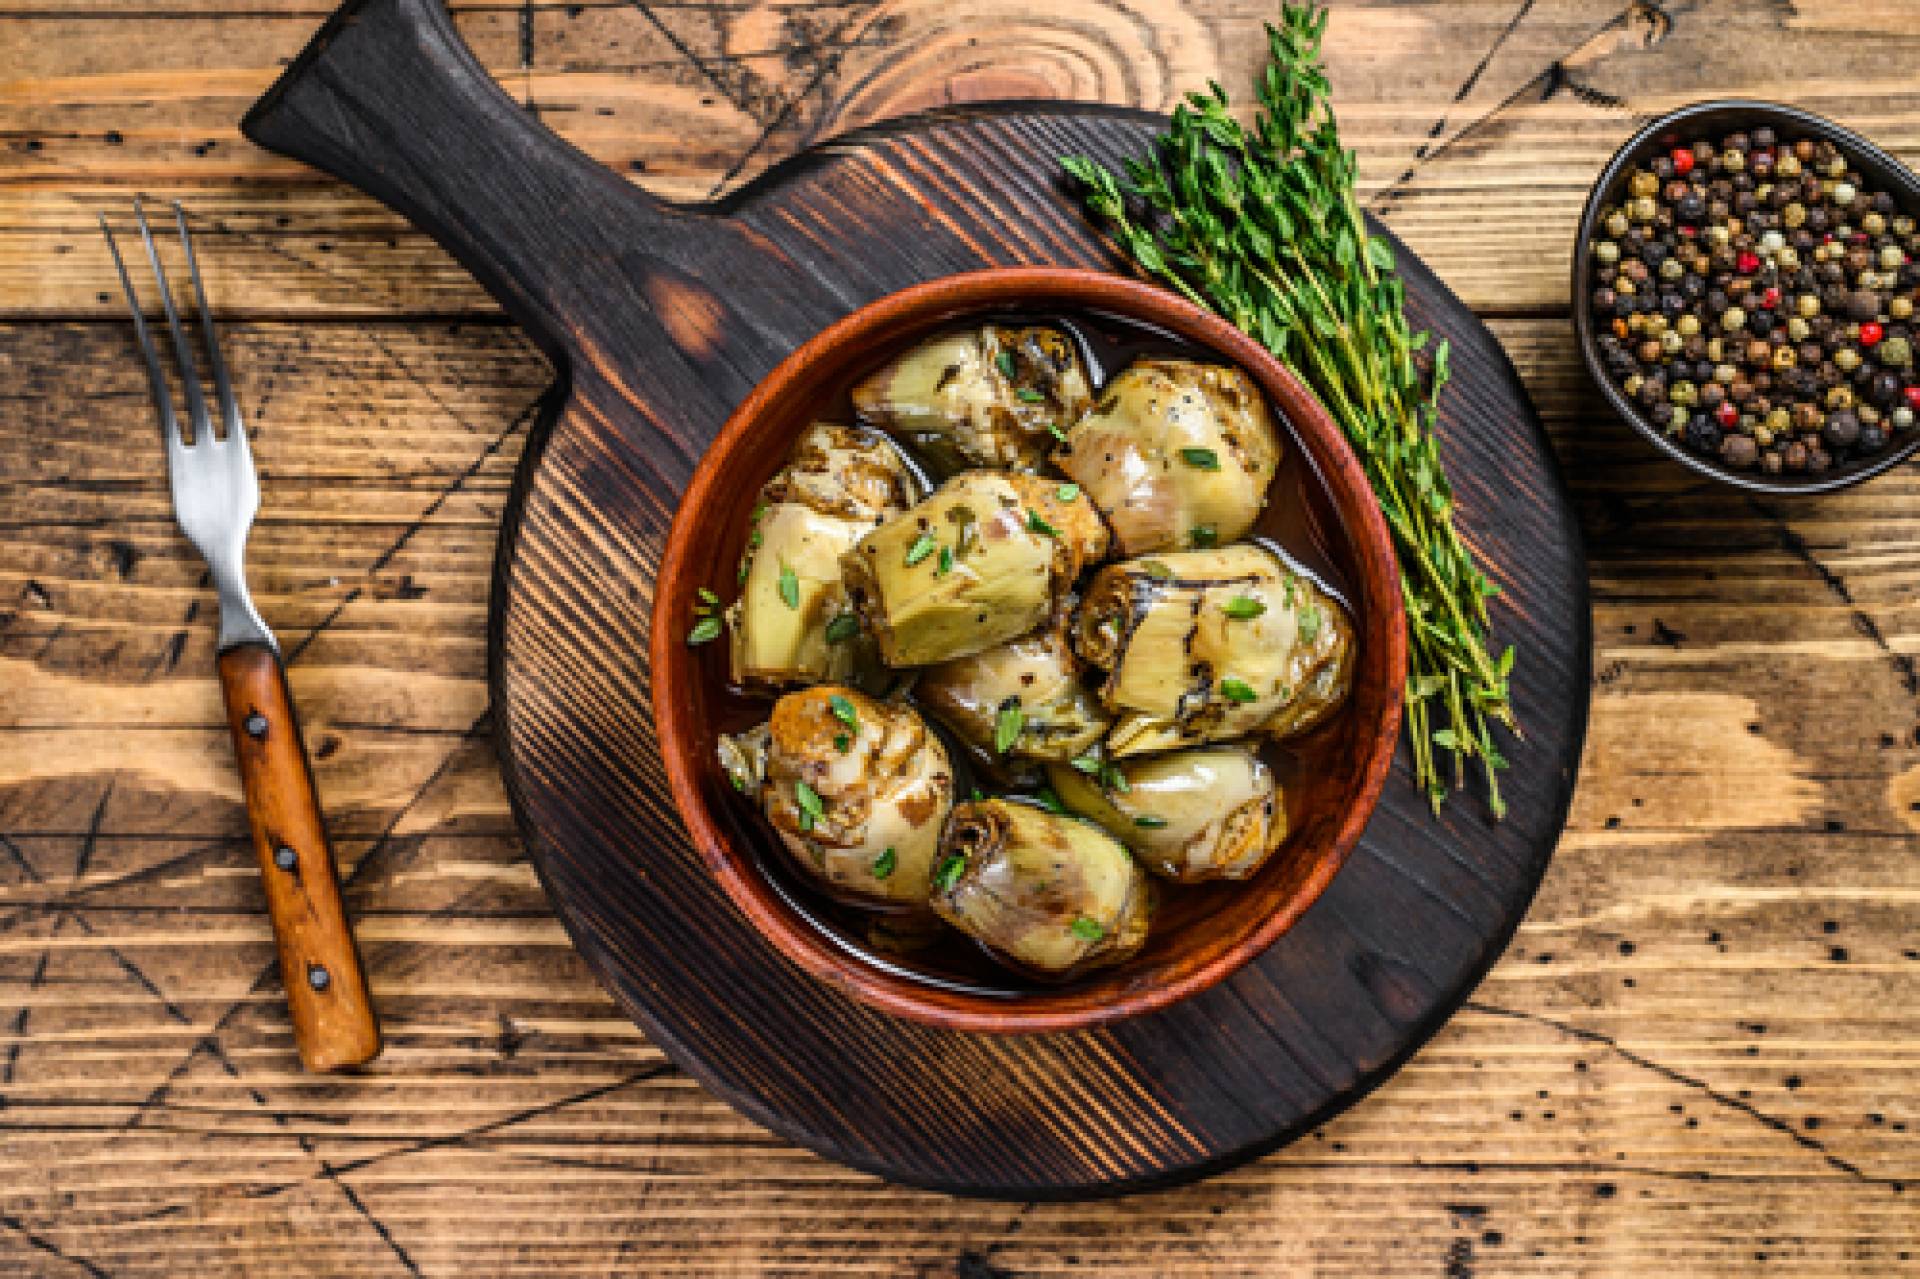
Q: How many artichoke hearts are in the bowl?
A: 9